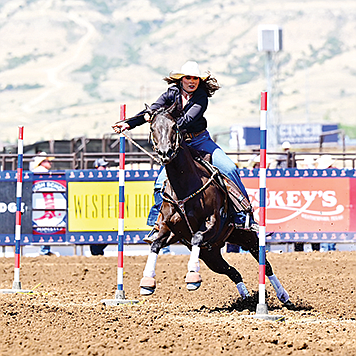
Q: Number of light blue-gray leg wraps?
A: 2